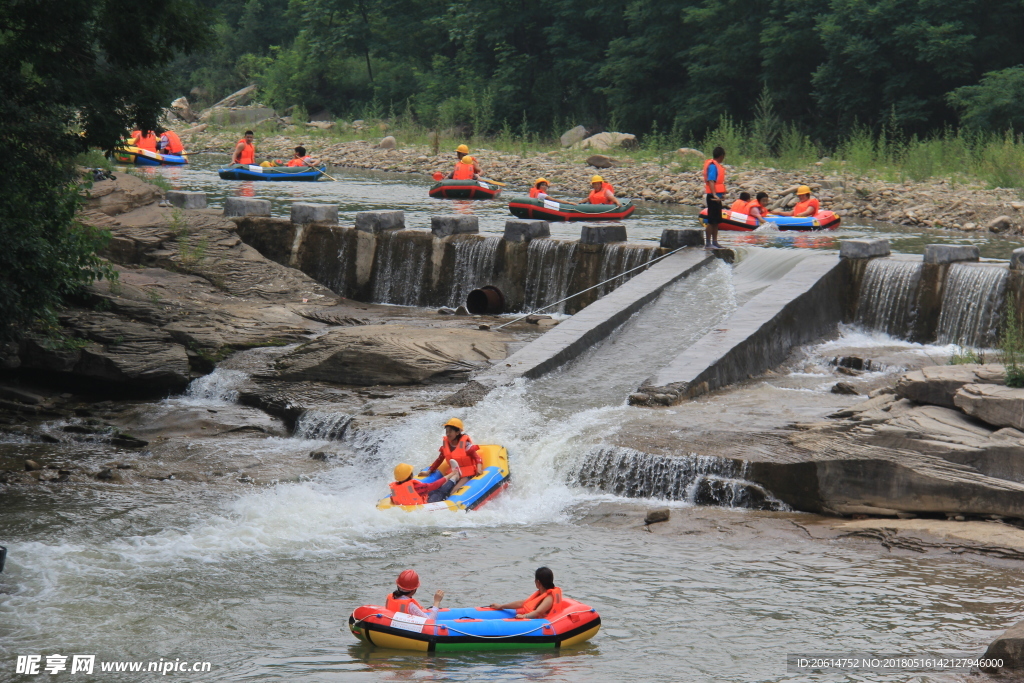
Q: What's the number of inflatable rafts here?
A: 7